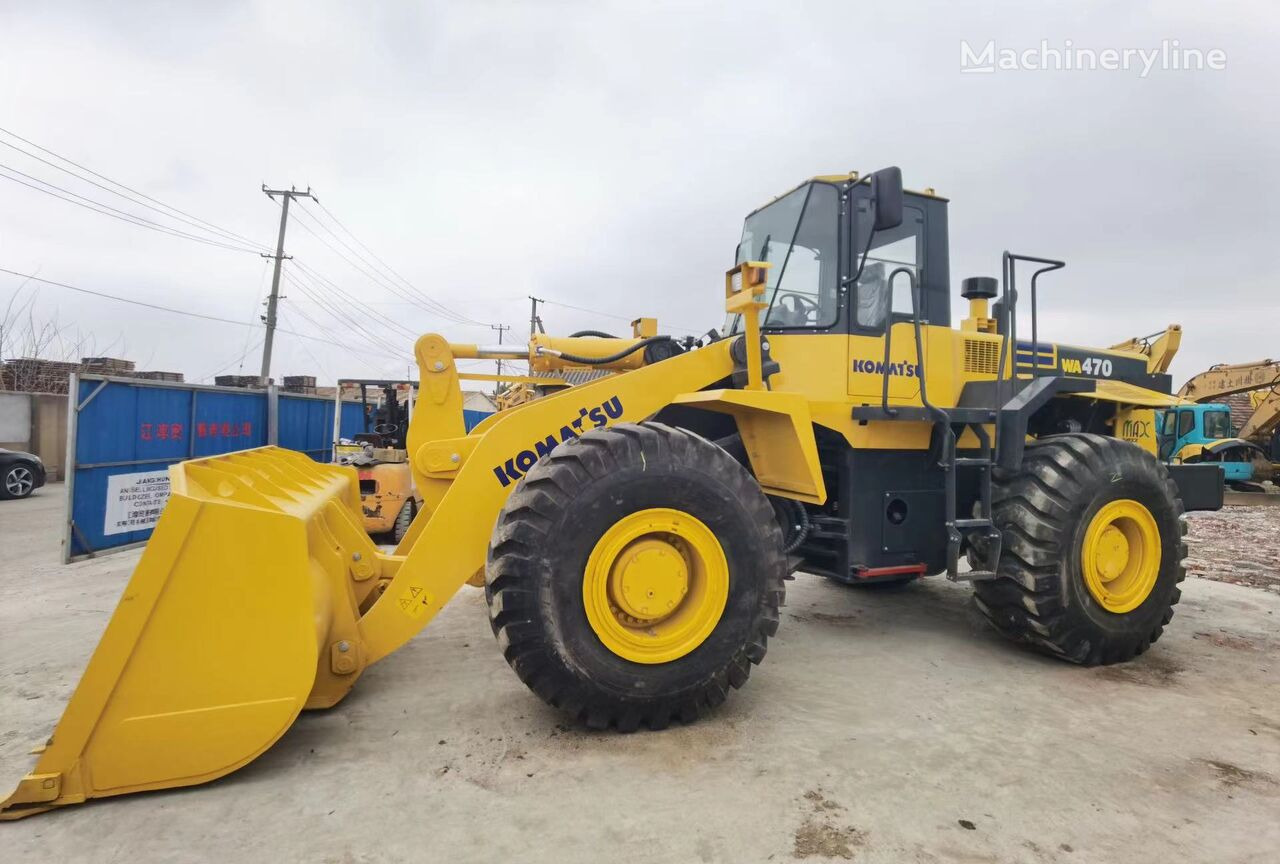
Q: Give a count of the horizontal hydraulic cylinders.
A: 1